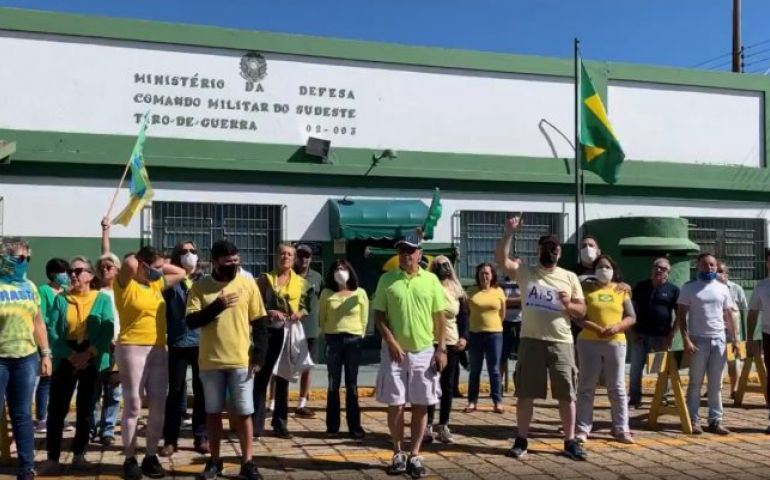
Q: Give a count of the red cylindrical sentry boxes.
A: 0